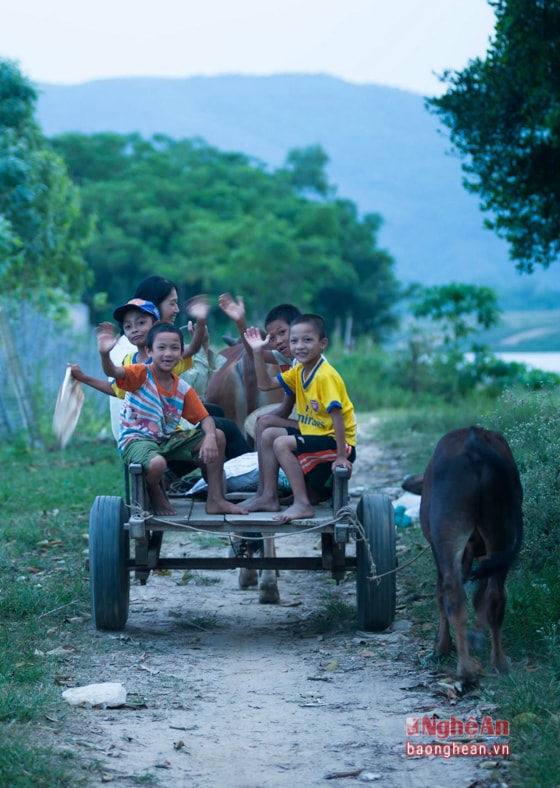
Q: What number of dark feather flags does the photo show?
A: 0